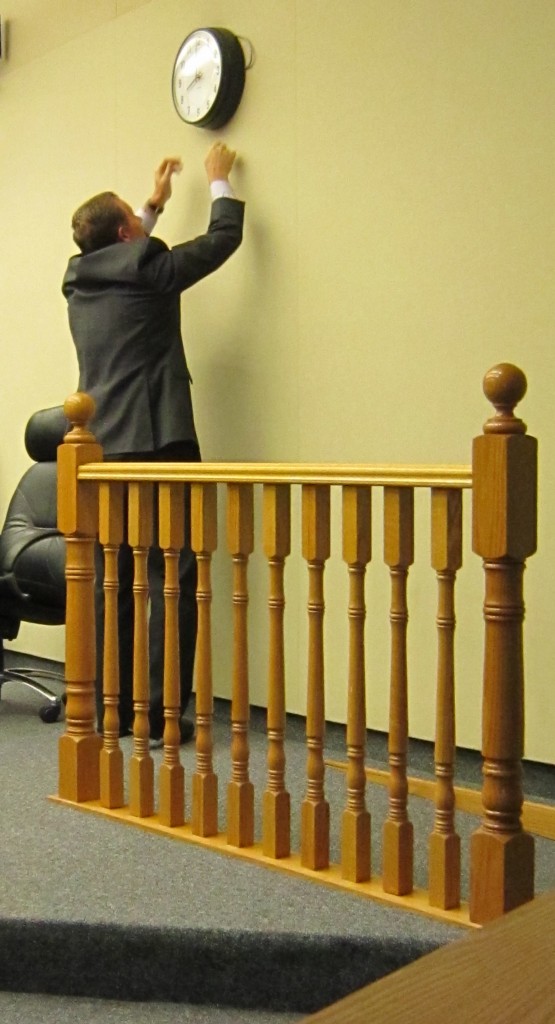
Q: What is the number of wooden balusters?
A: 10